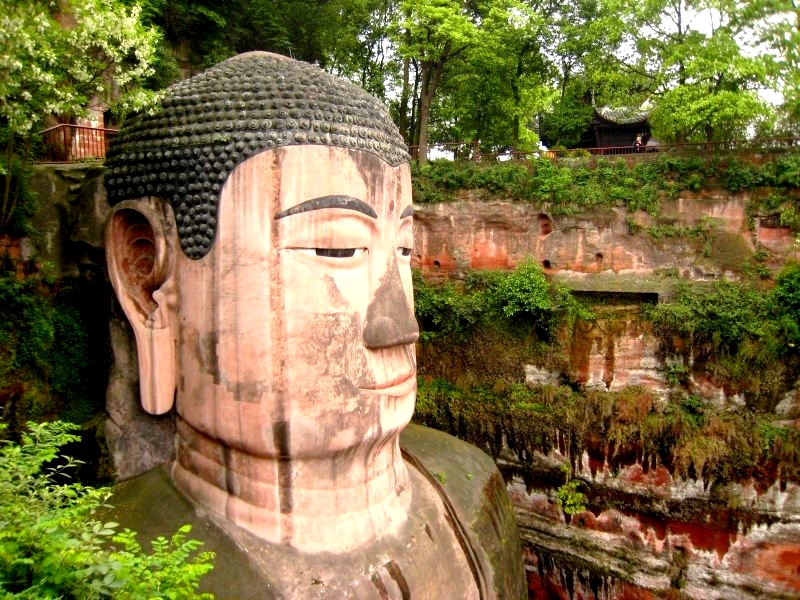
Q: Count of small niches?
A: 4